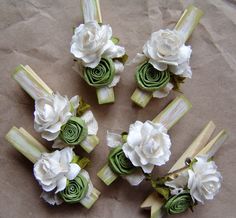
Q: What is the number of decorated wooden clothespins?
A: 6